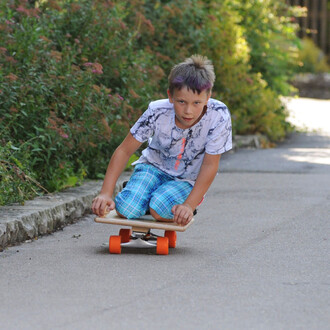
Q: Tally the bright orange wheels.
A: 4